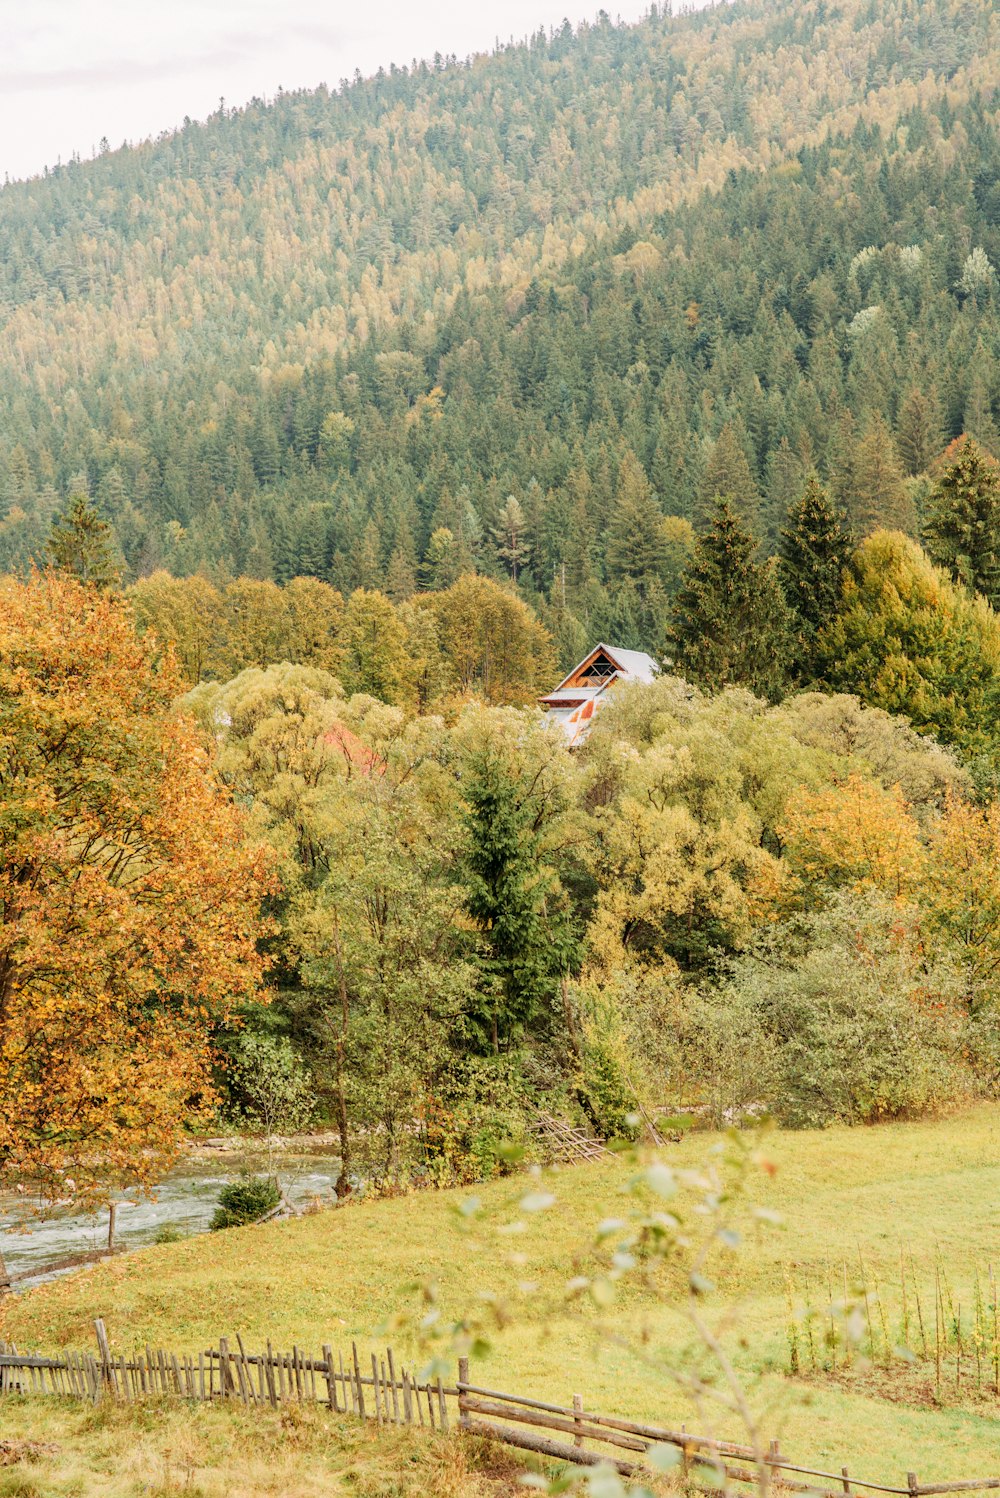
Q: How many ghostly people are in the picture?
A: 0